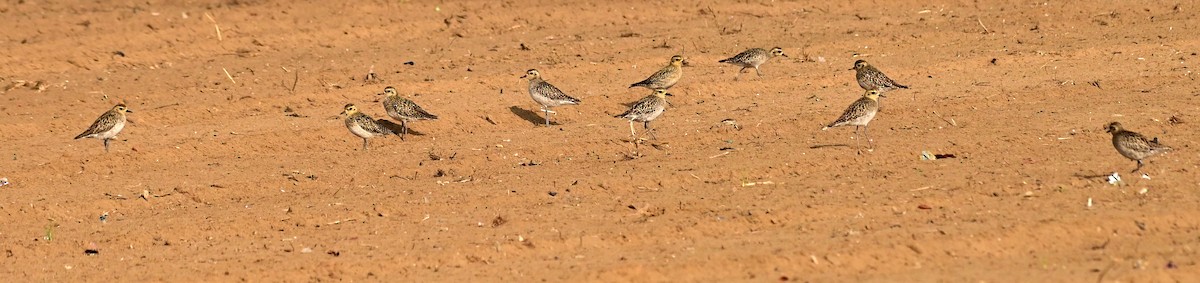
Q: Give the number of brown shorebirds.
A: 10